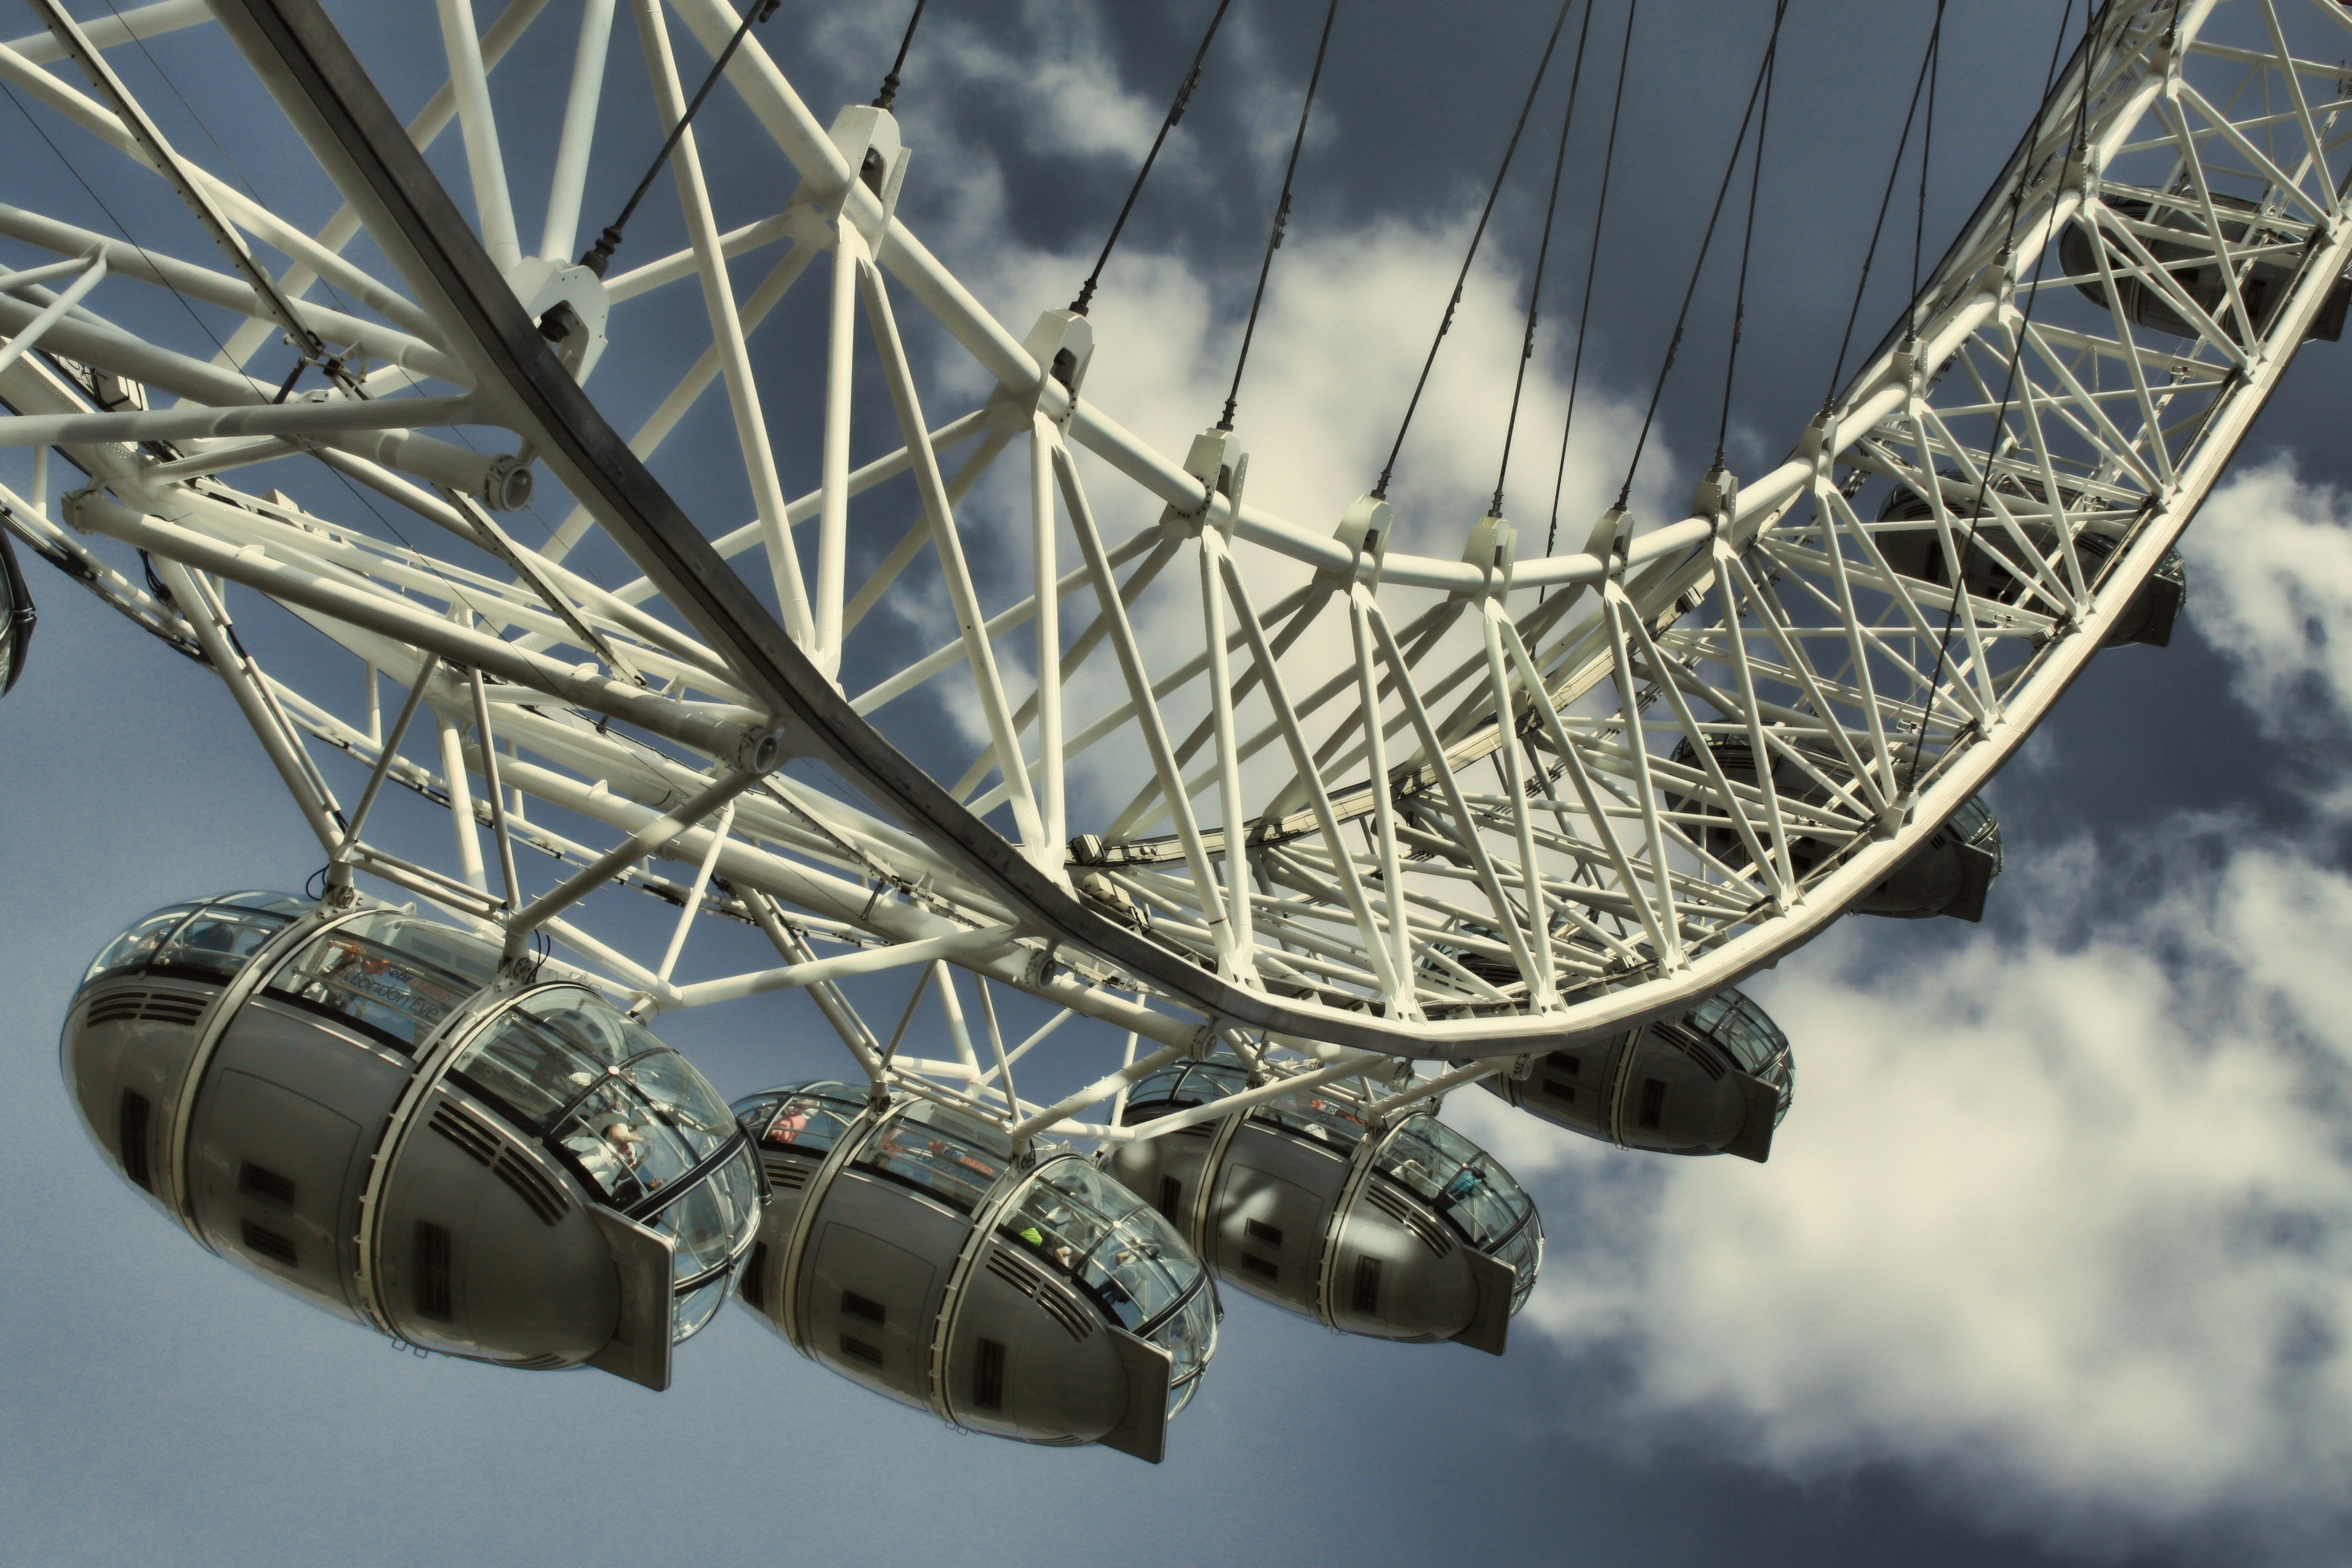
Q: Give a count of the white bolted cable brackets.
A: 13